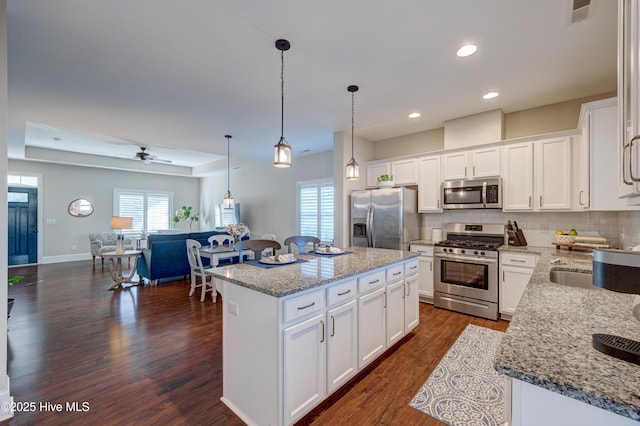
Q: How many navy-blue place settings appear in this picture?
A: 2